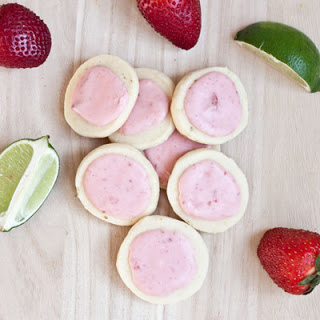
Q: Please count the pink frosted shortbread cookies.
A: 7